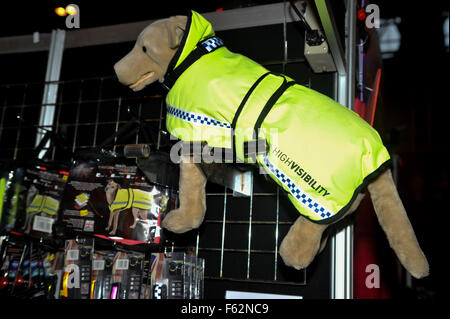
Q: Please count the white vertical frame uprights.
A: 2